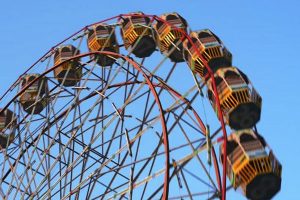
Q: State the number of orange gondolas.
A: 9